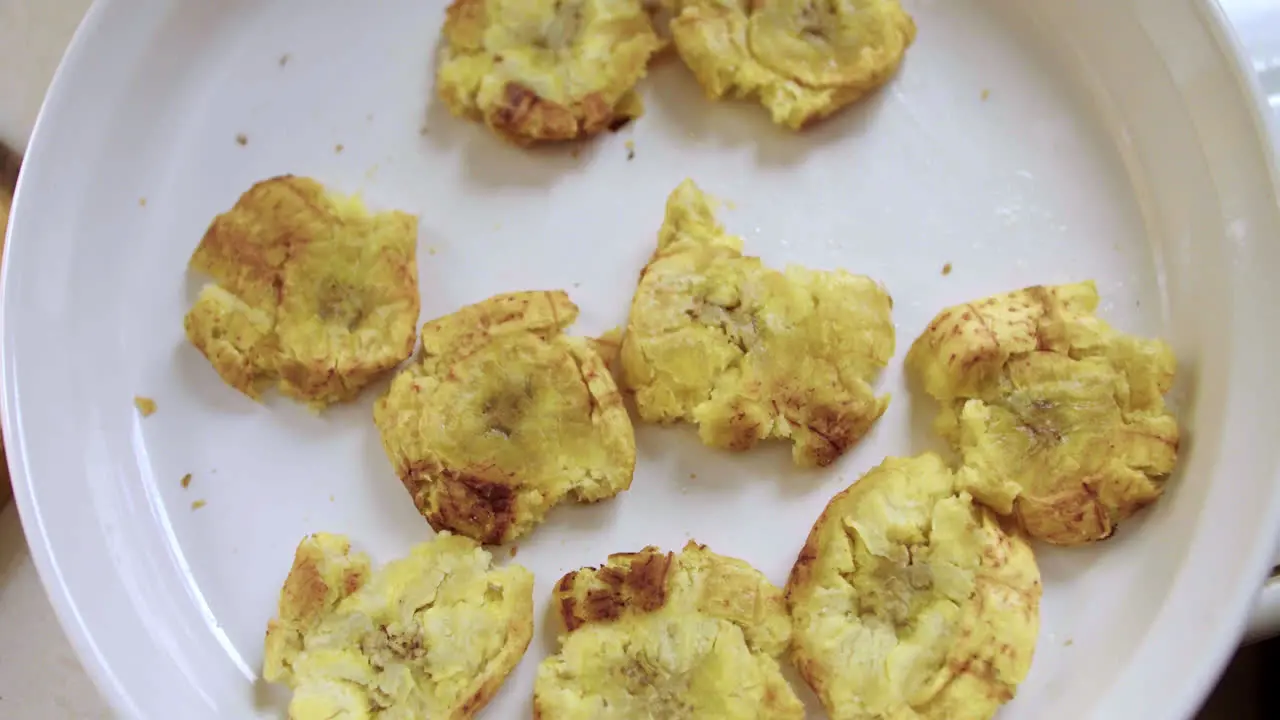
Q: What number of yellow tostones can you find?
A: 9